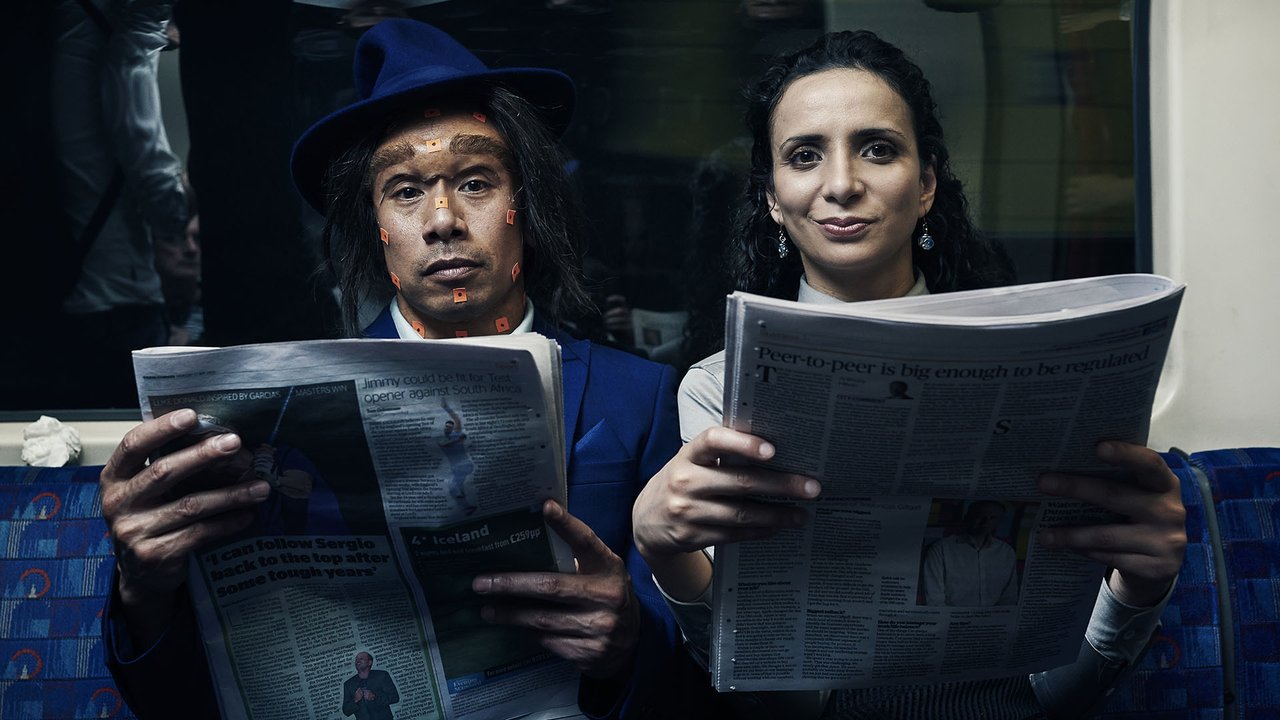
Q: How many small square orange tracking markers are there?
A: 12